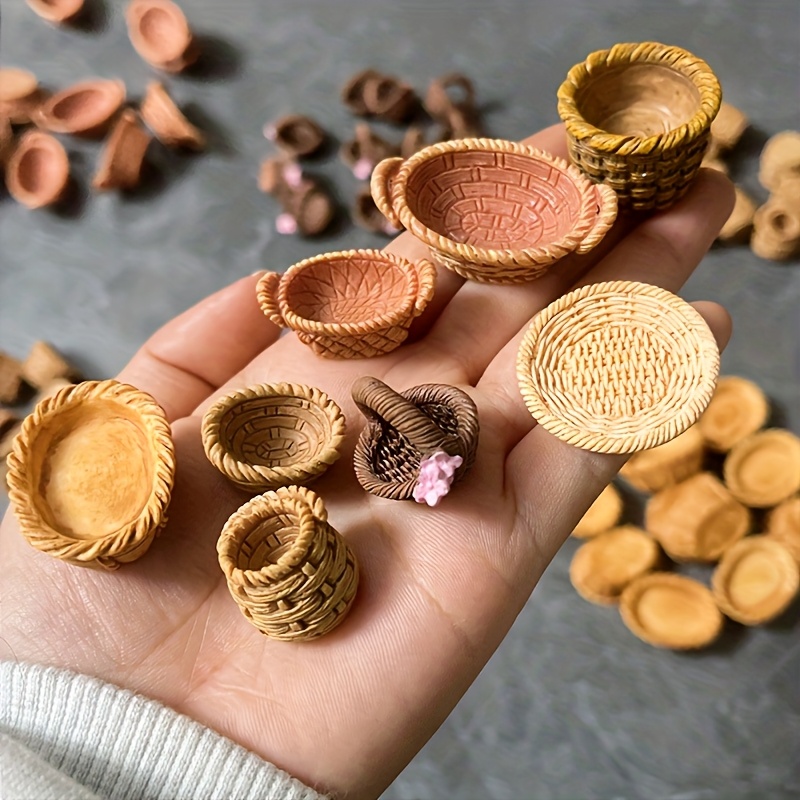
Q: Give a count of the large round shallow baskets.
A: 1